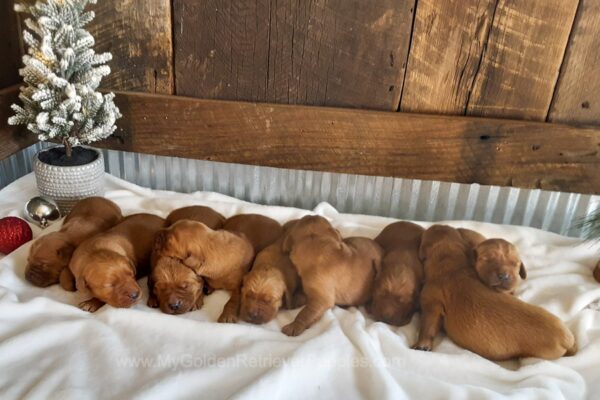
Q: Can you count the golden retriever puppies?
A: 9